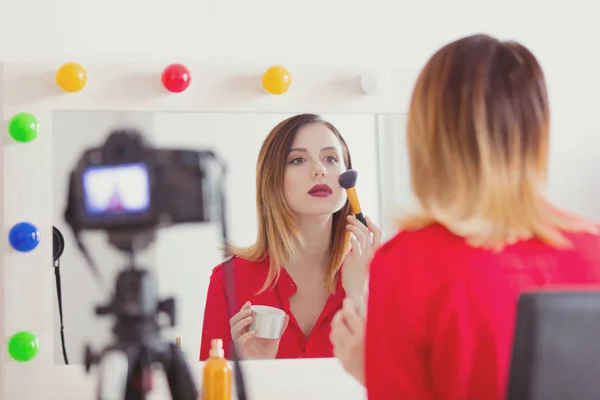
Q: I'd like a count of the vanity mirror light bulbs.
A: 7